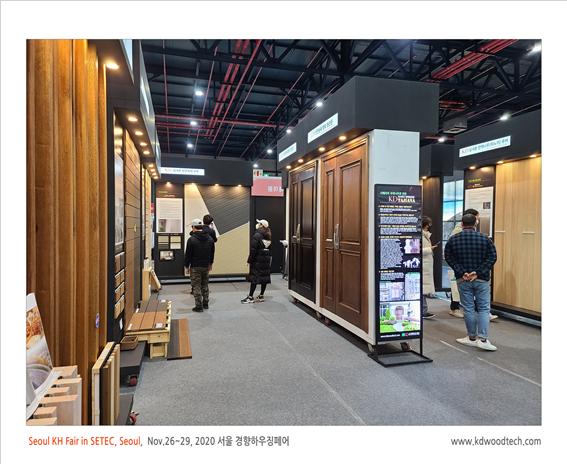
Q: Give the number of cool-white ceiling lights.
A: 10